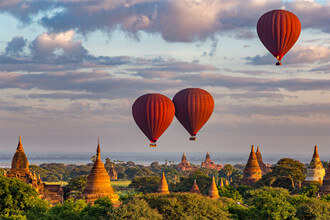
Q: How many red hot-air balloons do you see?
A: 3